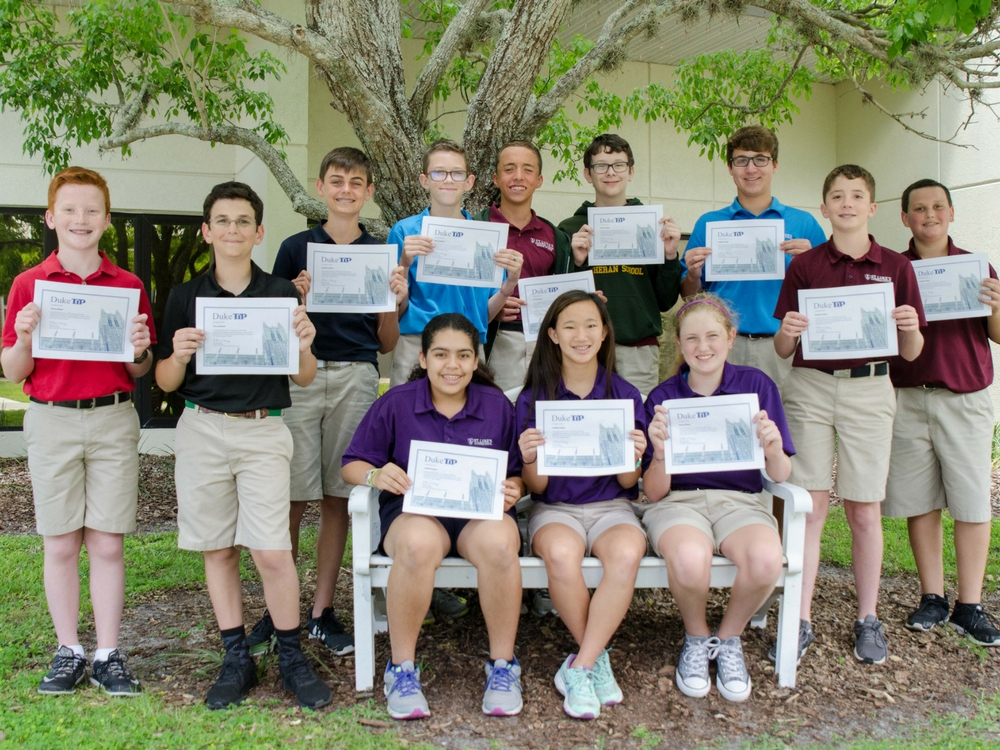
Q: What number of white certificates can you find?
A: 12